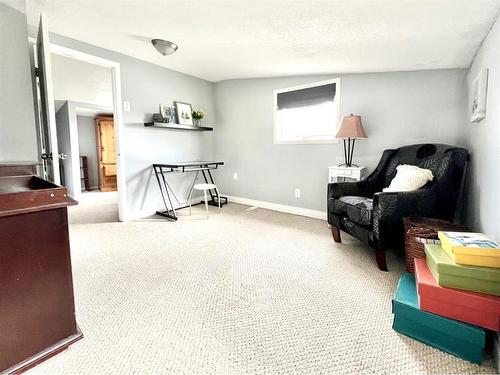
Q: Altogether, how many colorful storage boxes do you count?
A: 4